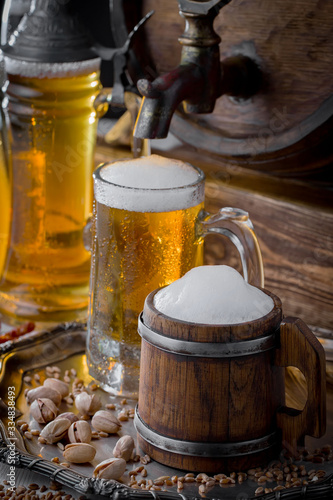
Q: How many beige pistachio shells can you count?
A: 11